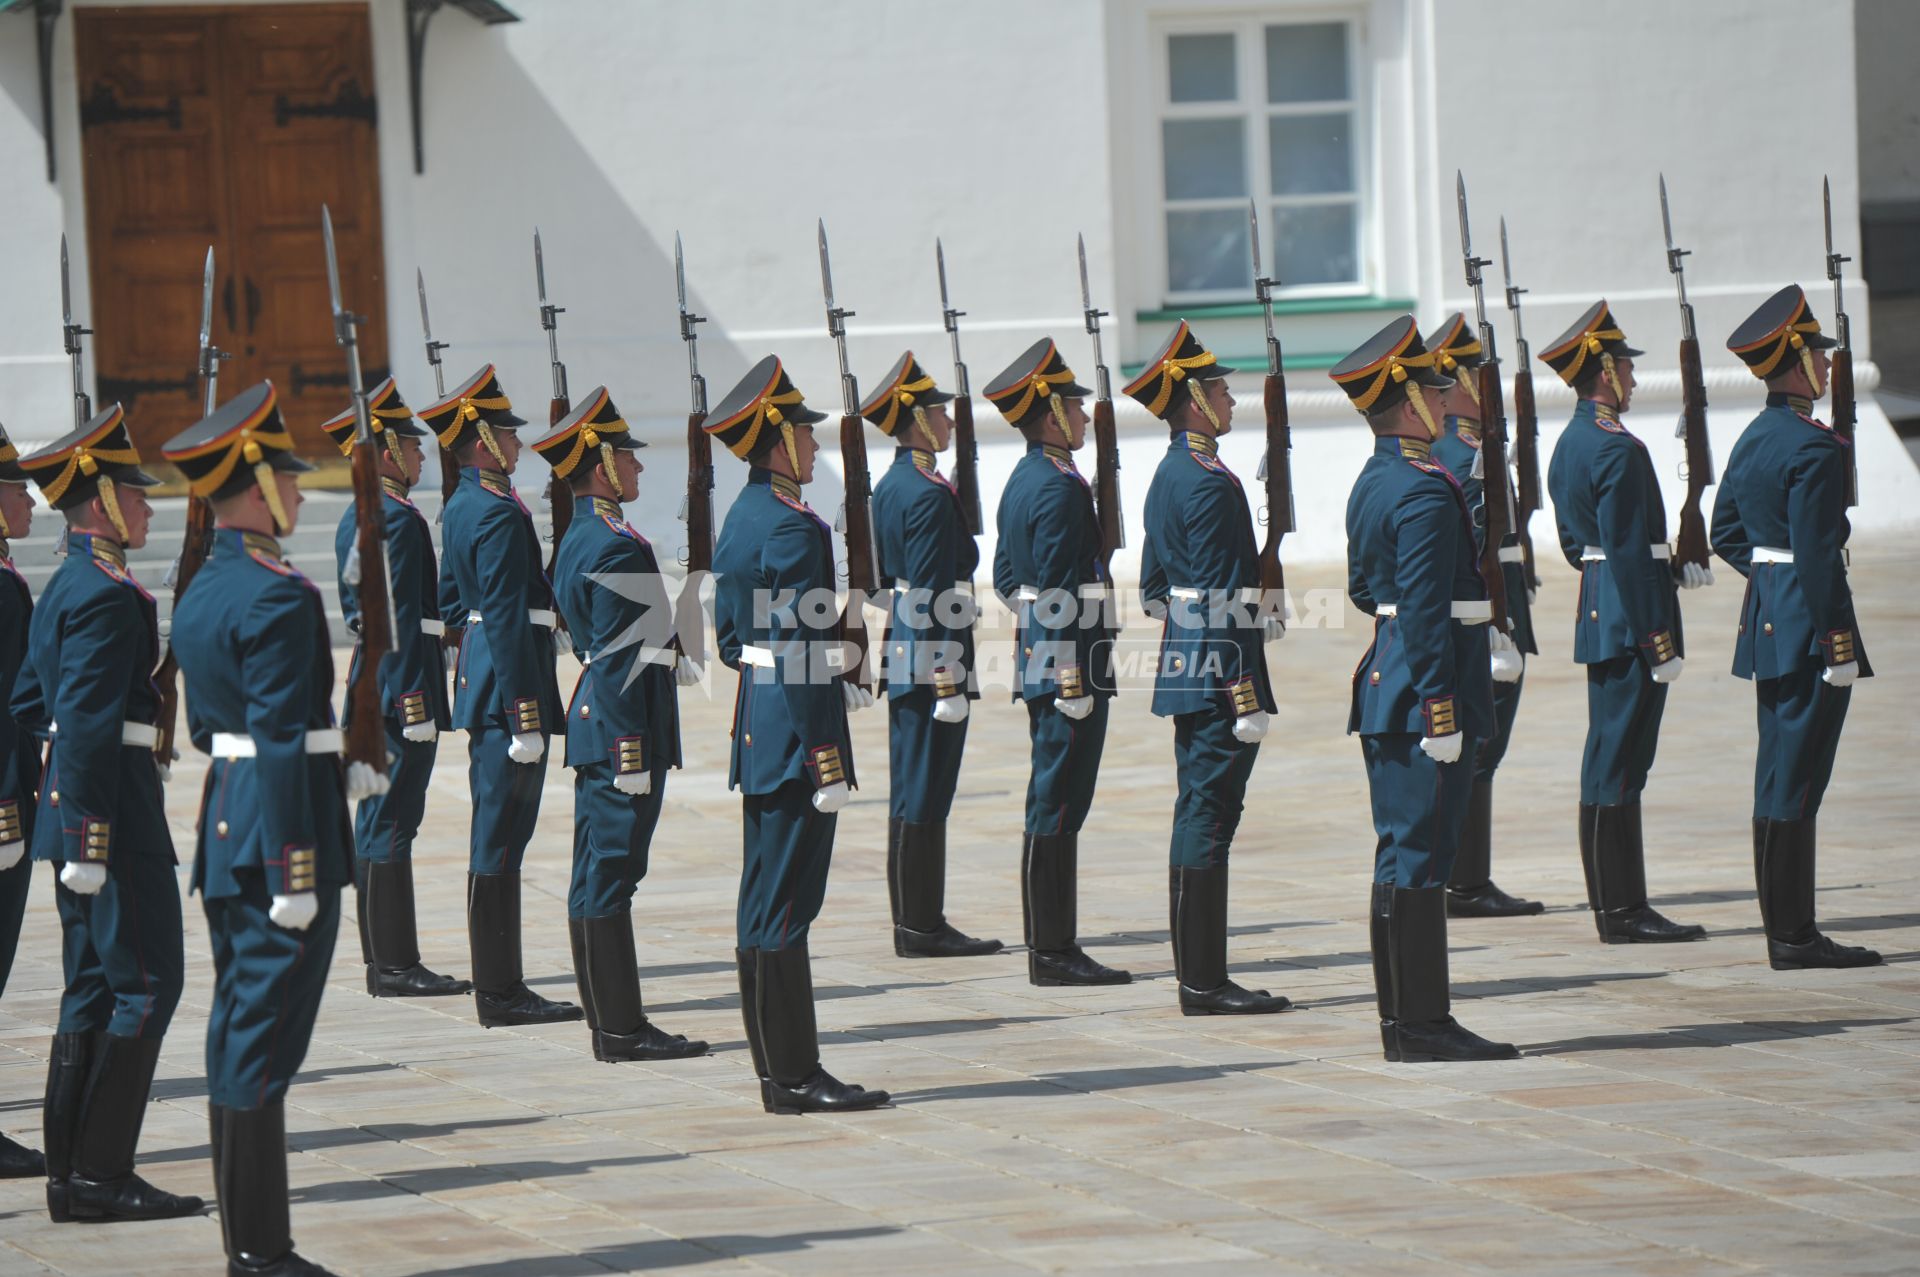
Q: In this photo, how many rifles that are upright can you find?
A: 14